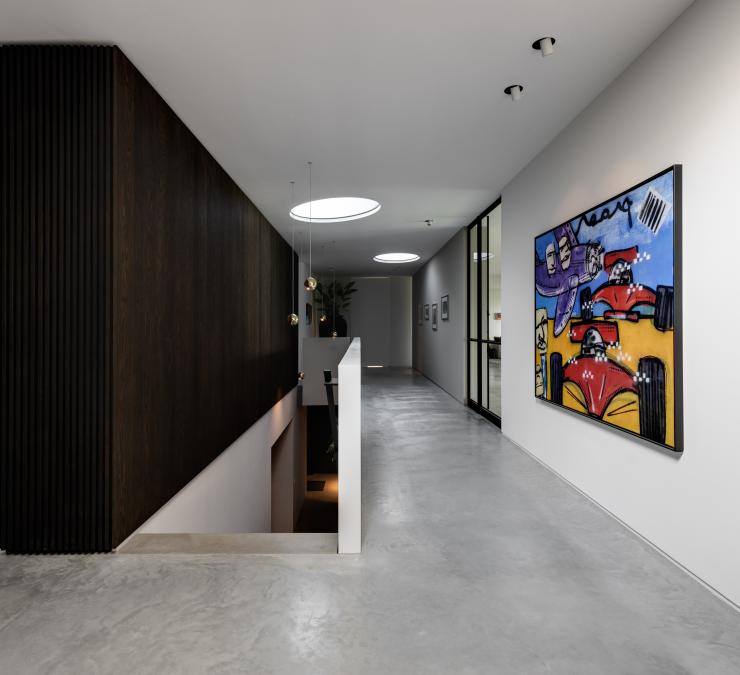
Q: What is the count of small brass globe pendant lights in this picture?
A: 5